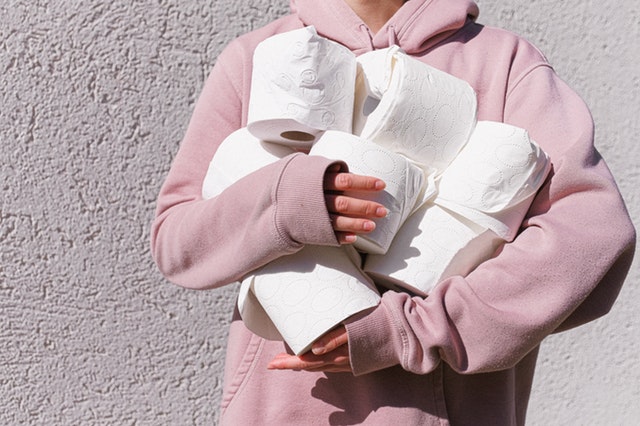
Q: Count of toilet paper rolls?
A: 7